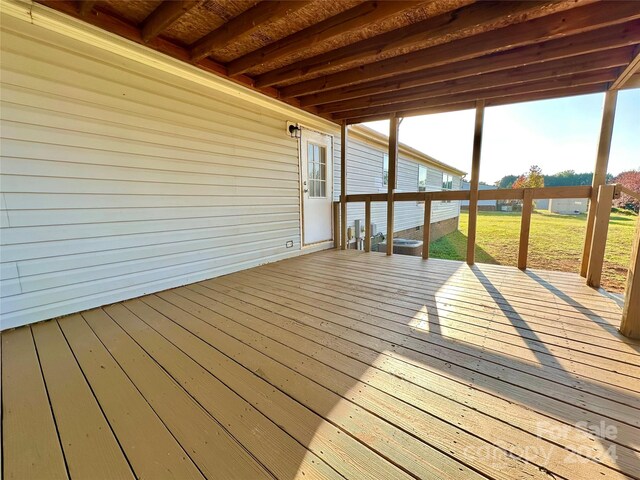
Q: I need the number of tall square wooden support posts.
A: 4